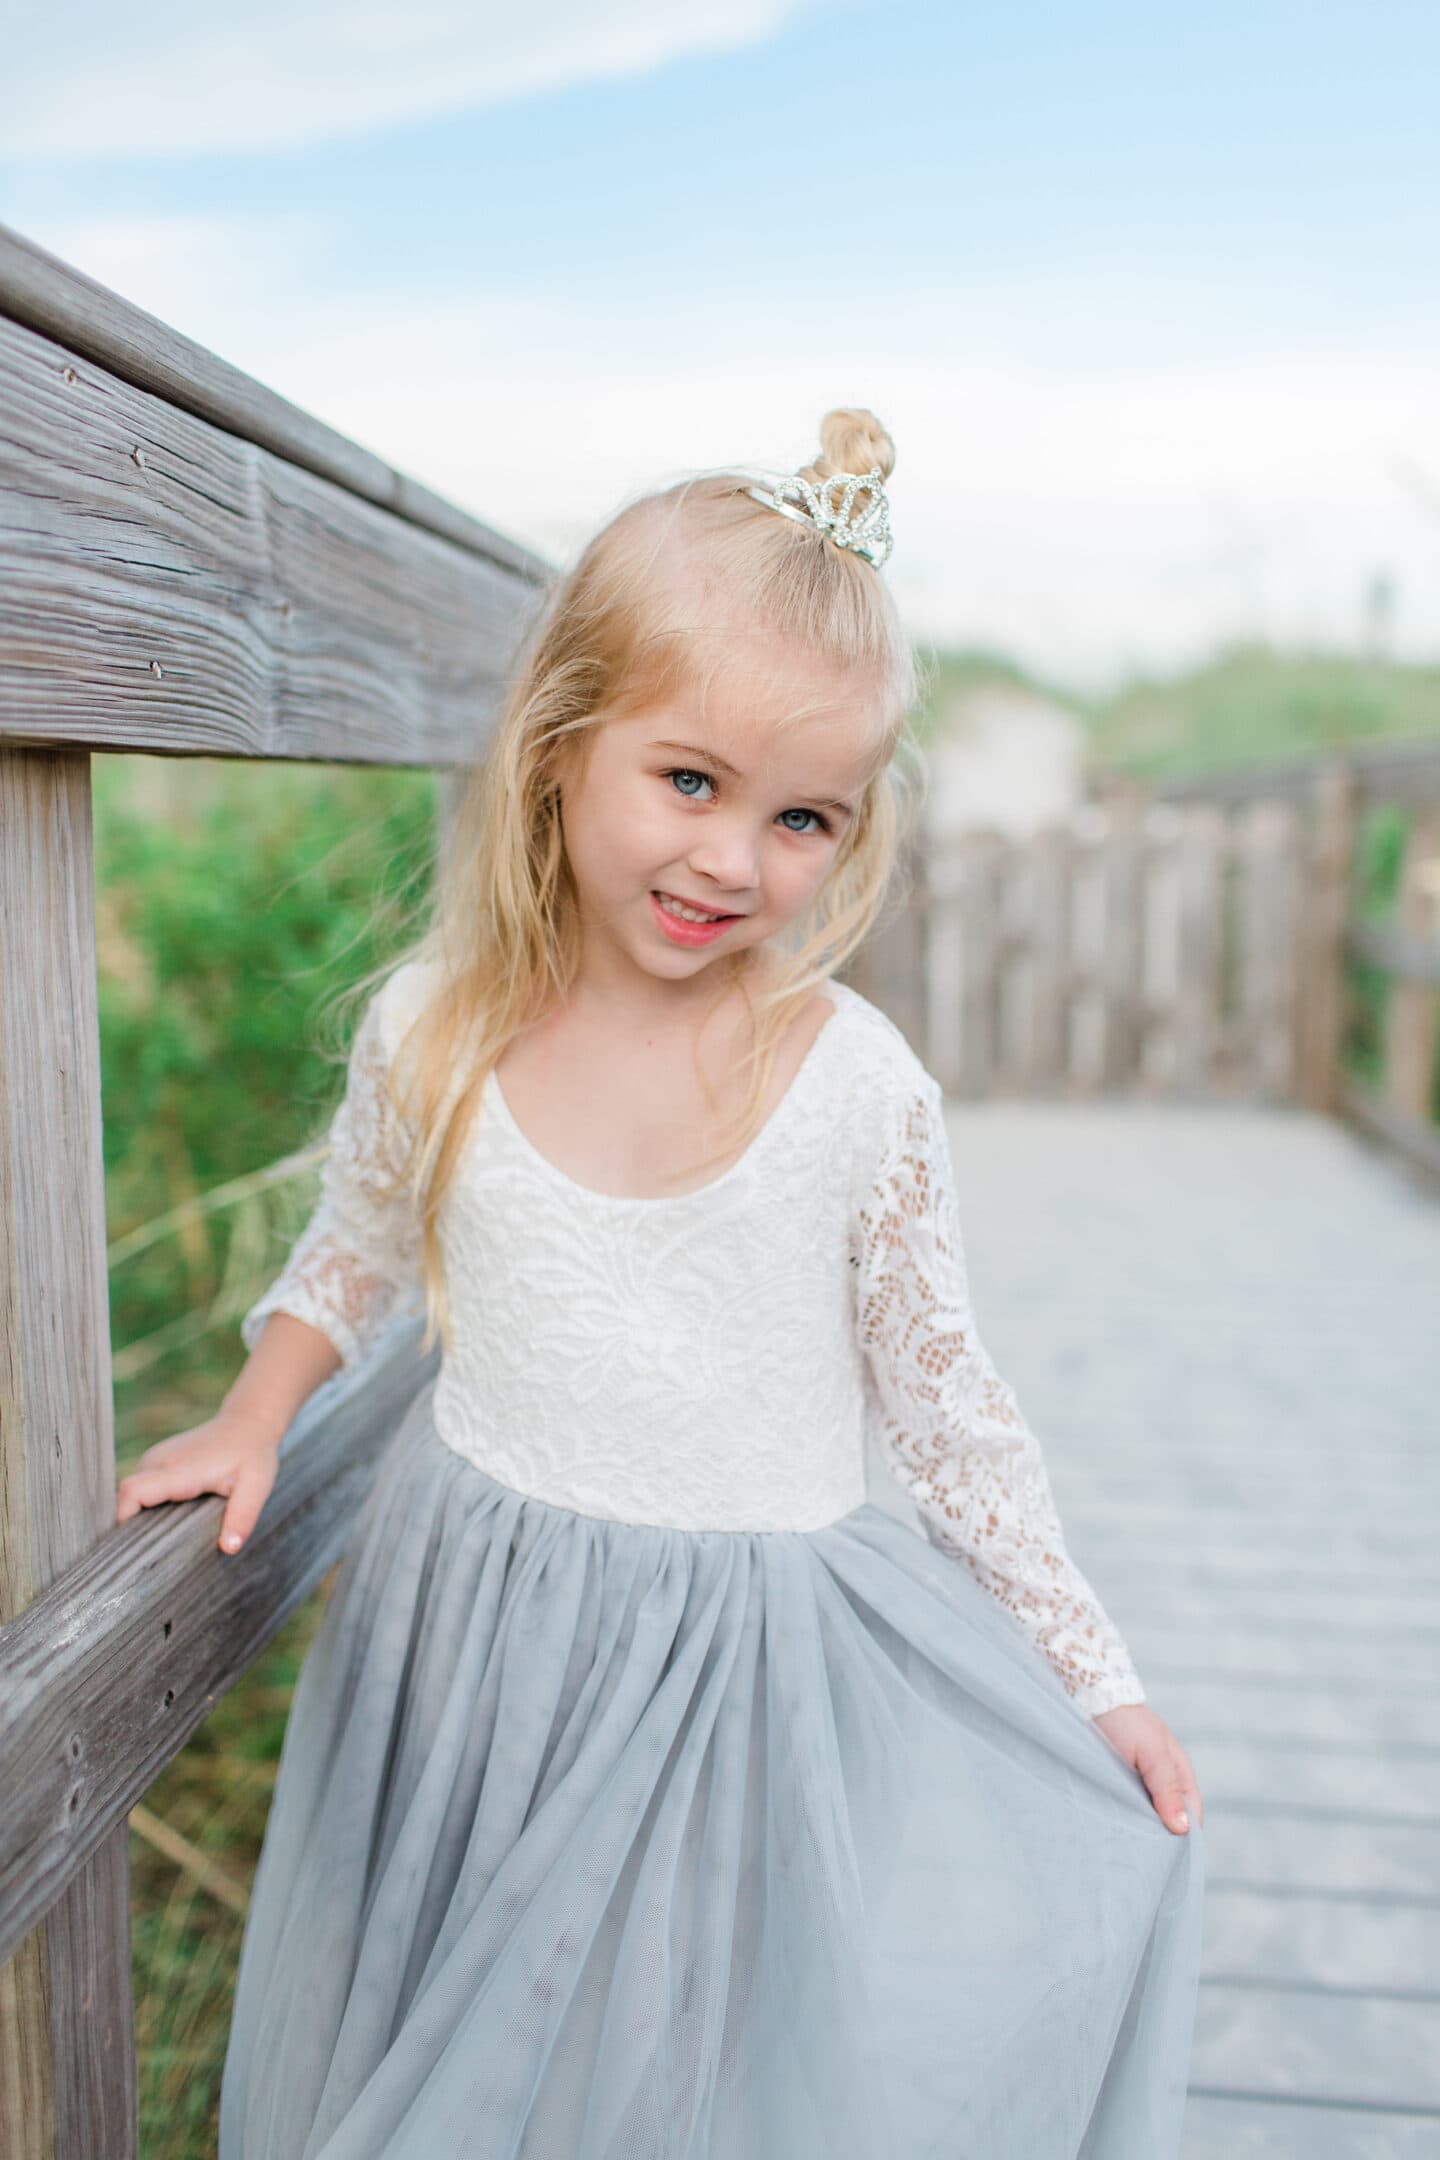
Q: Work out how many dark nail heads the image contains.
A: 2